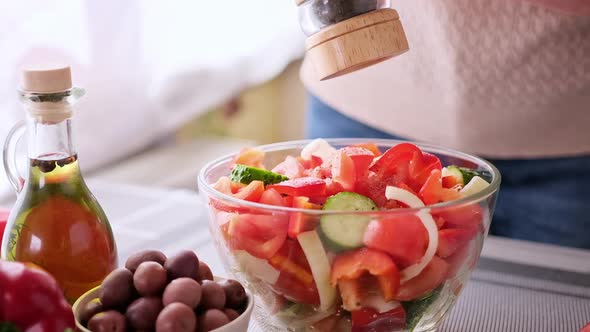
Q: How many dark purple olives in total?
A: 14